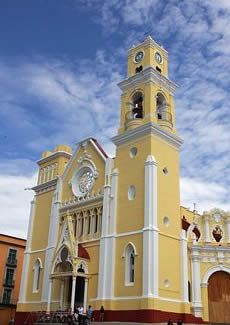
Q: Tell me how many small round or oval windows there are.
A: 5